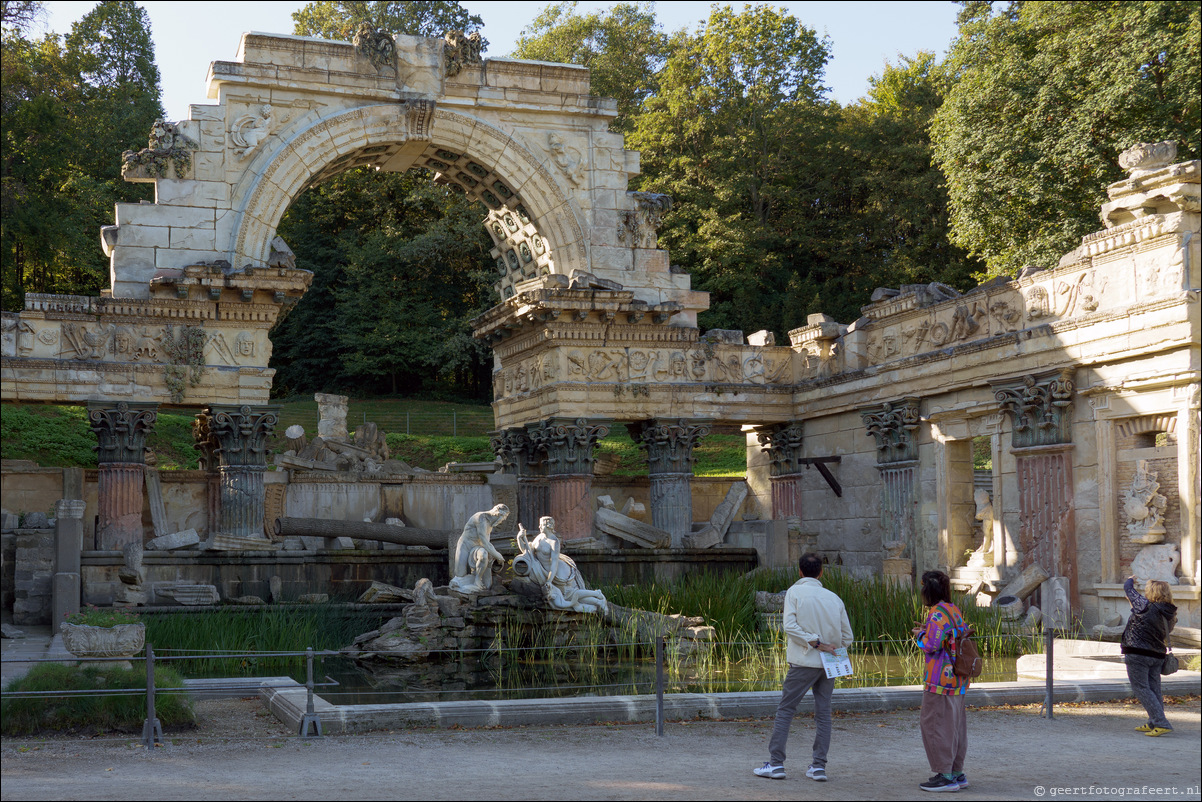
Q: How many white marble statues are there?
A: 2